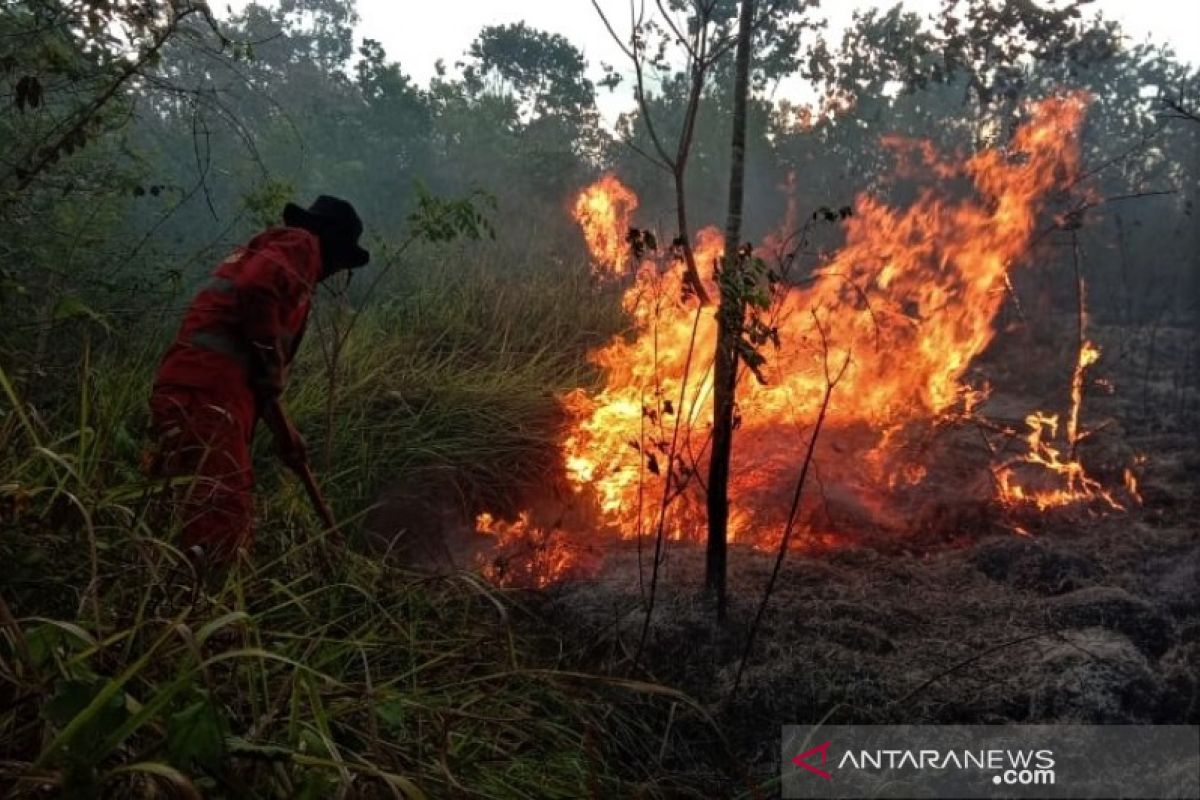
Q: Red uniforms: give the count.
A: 1